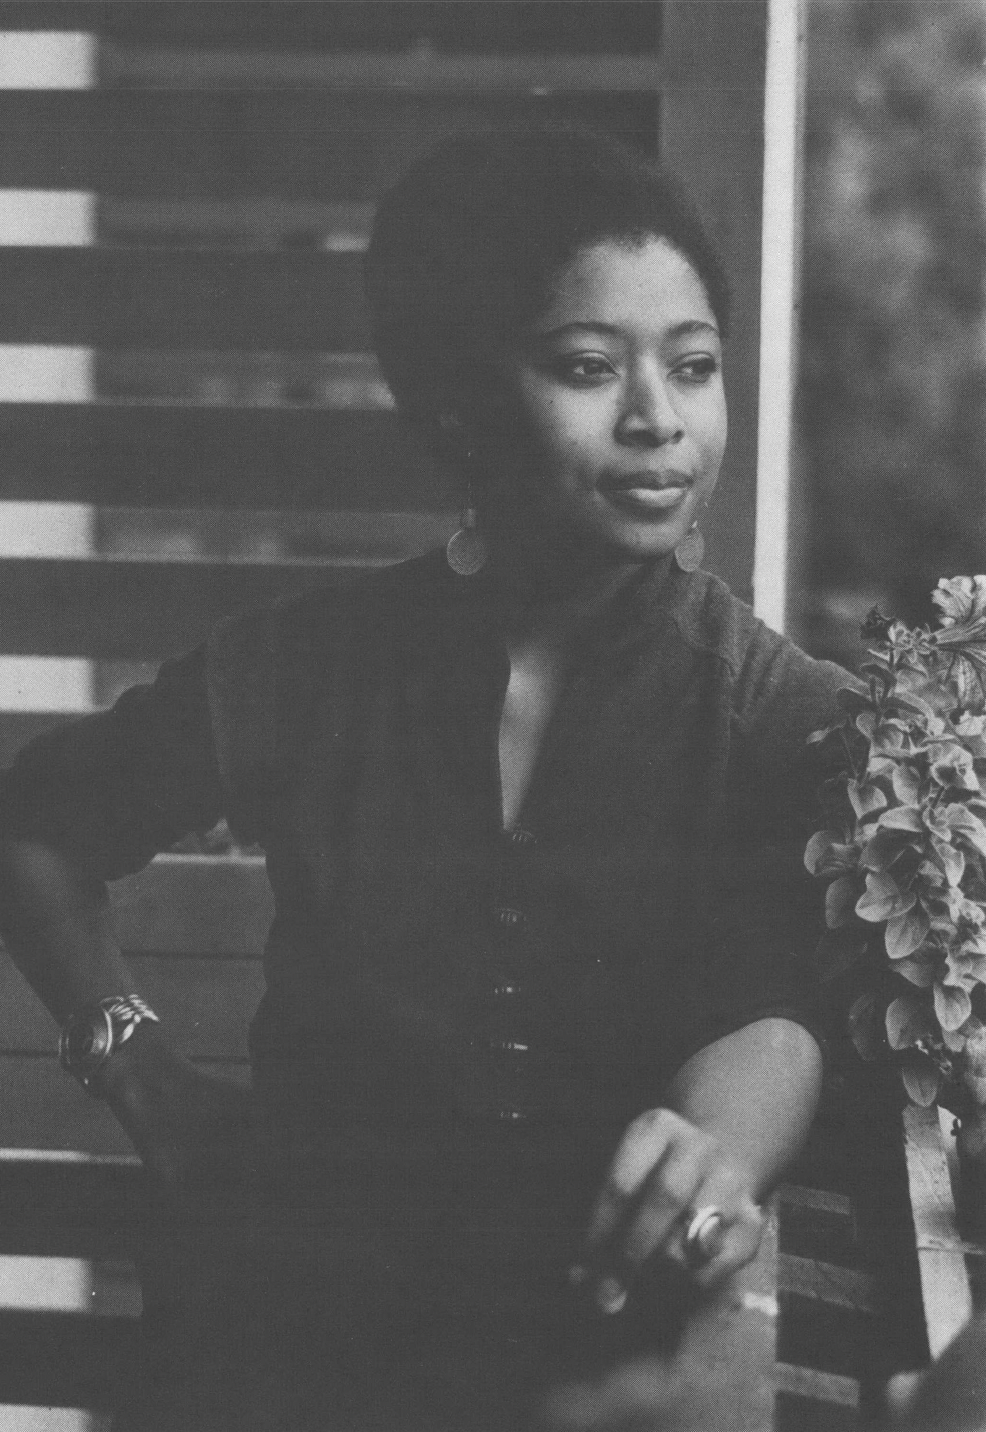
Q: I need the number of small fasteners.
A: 5